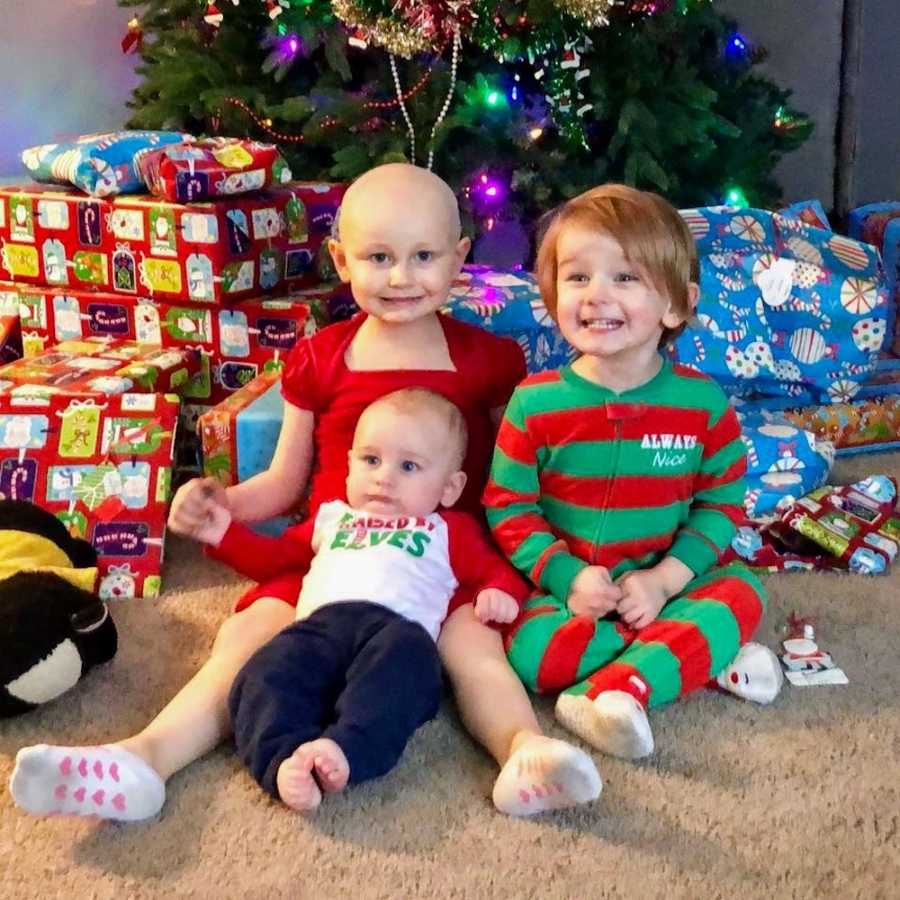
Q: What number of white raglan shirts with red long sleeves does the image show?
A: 1